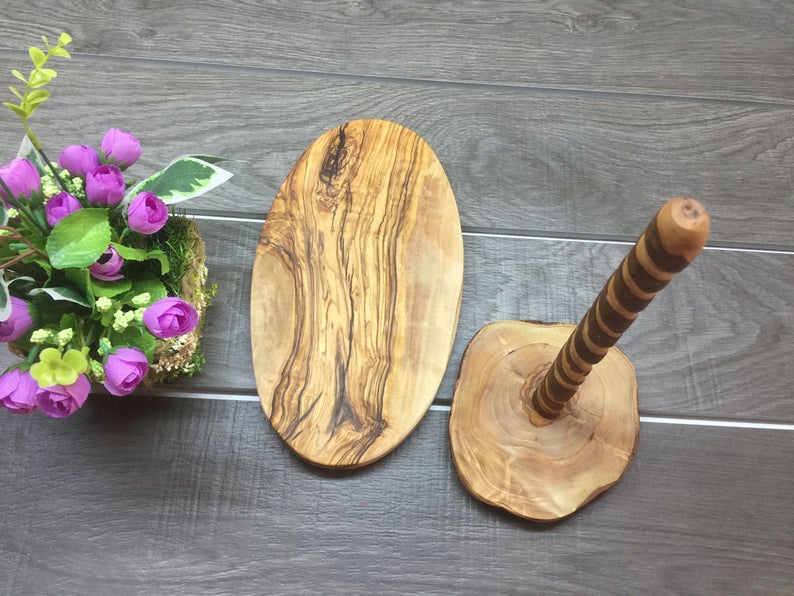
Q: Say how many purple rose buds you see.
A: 12